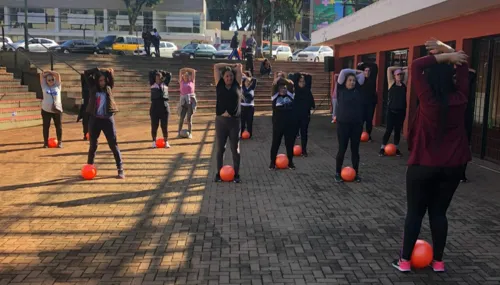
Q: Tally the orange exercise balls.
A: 12